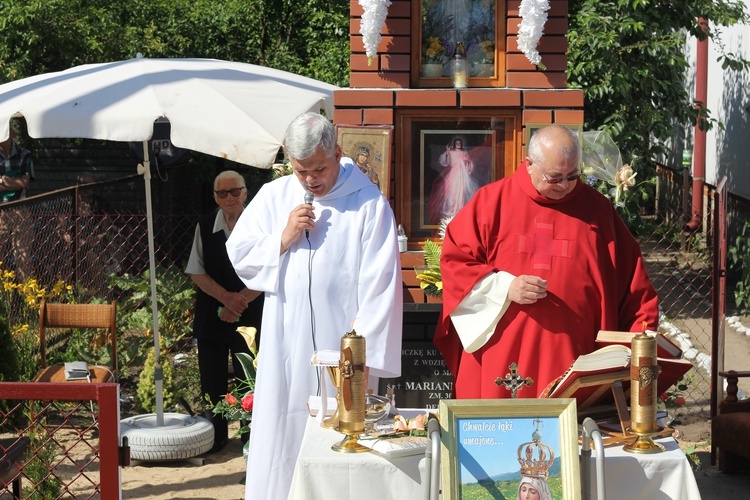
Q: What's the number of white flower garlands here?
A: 2